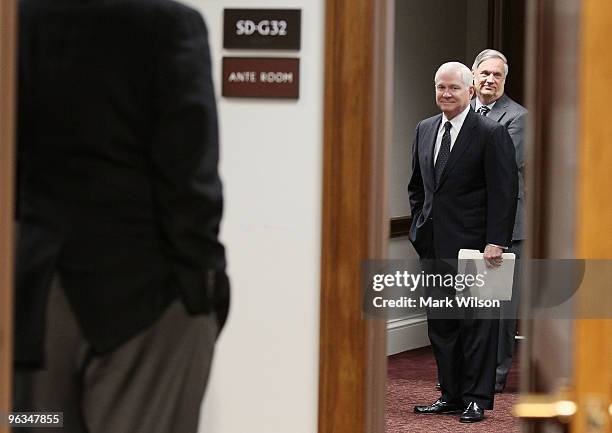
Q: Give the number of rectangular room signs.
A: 2